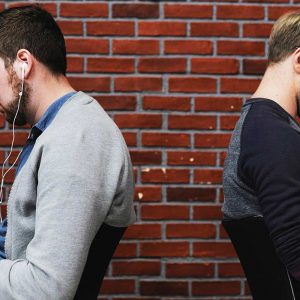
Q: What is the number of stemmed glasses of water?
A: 0